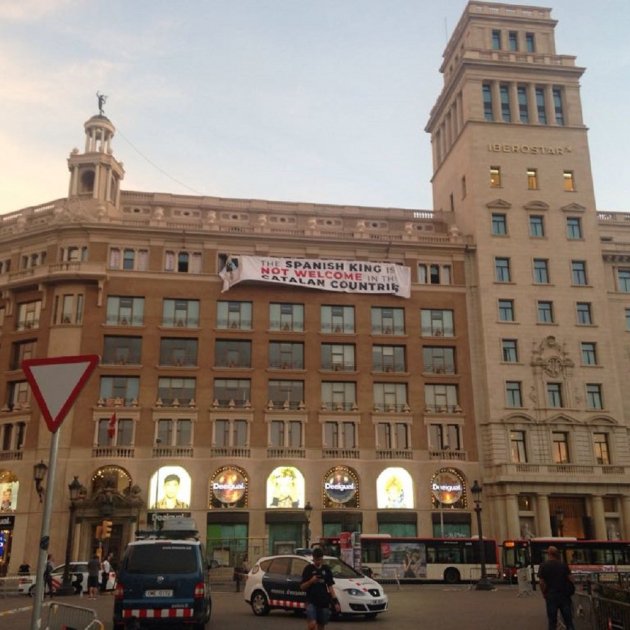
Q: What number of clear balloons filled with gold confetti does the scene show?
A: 0